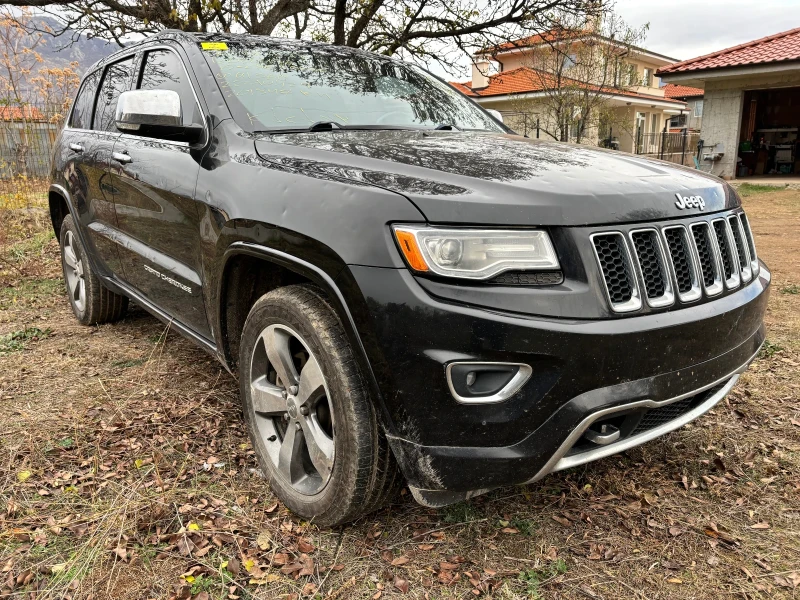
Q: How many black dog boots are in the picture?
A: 0